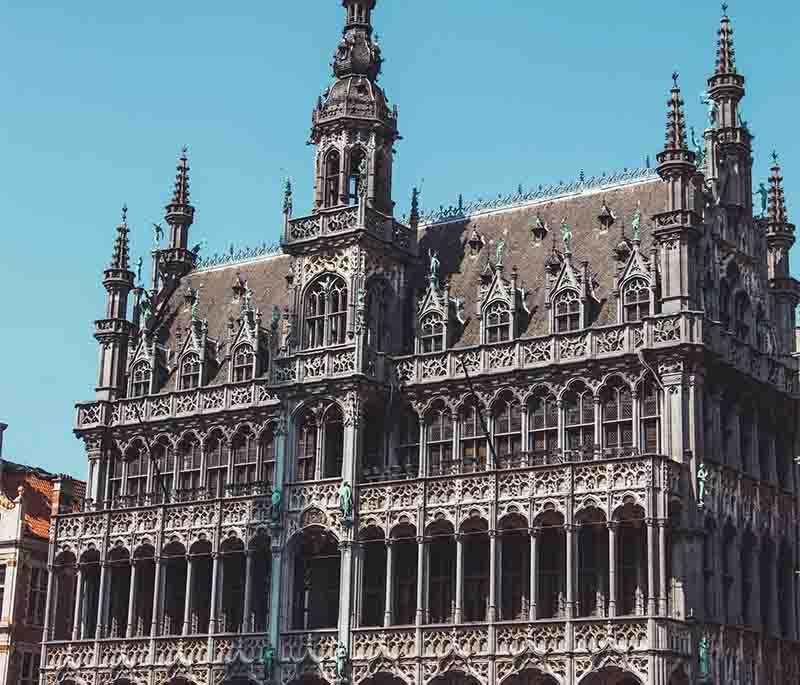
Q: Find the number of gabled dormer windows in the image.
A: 7